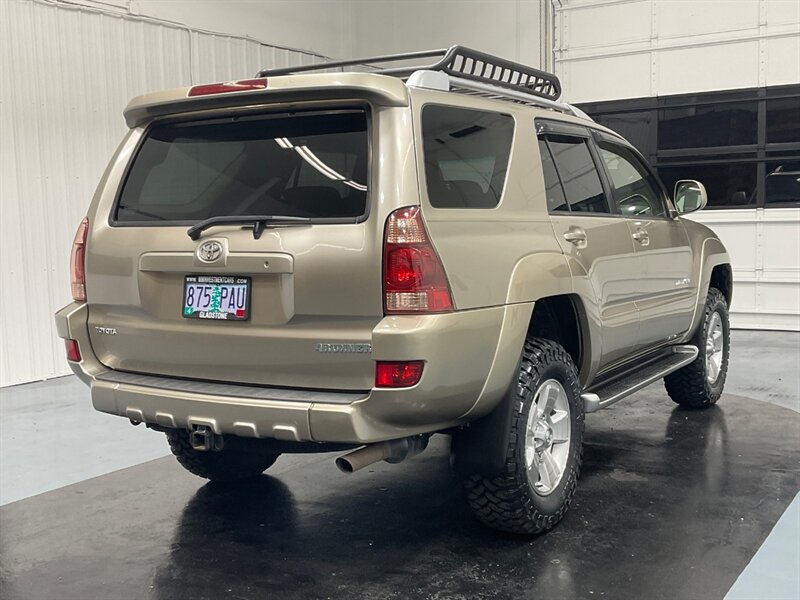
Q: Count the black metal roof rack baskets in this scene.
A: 1